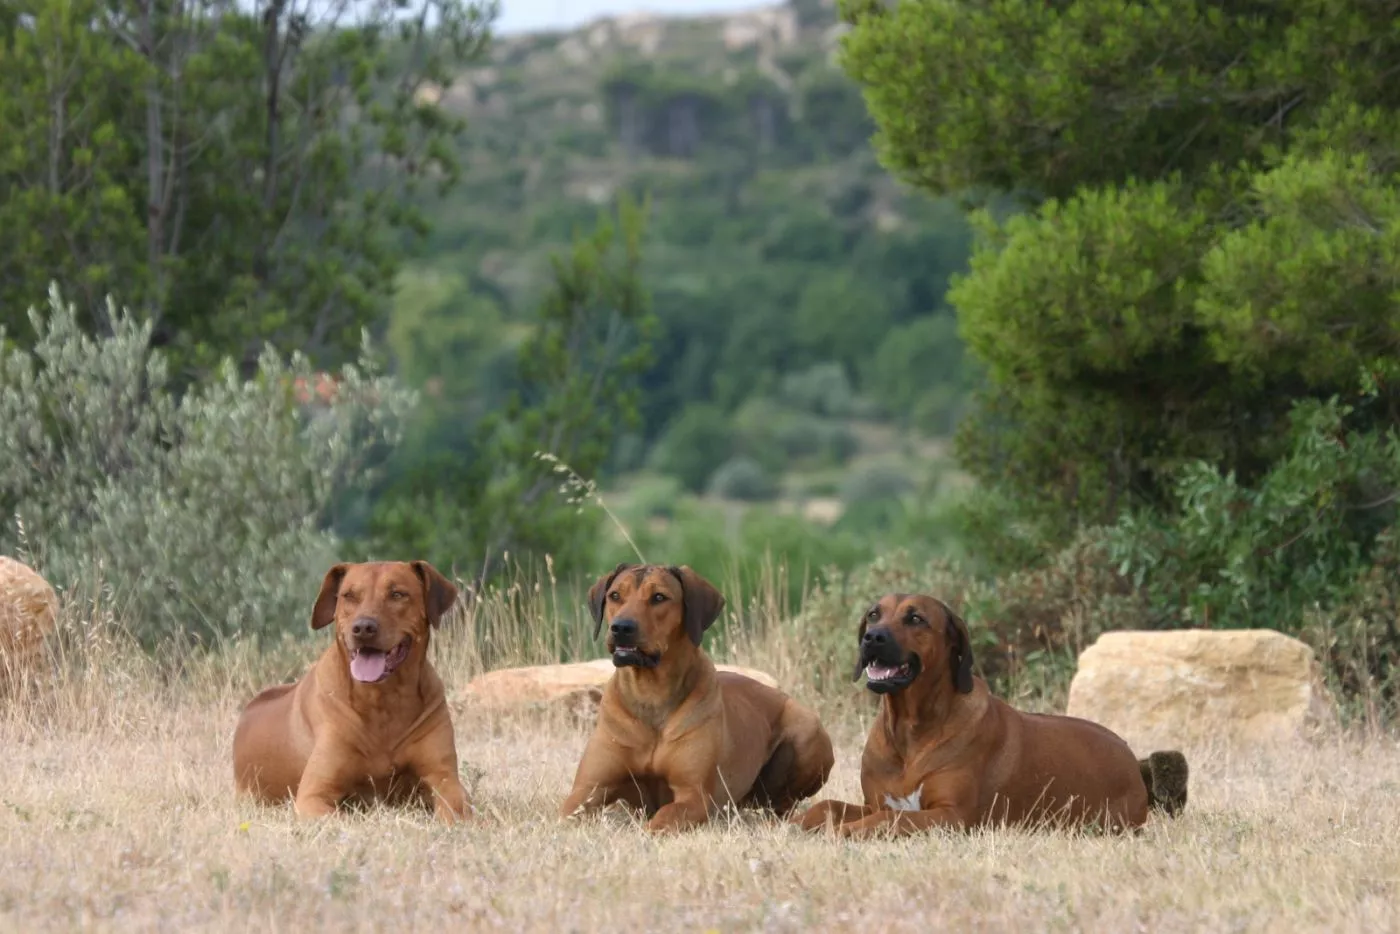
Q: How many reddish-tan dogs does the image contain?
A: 3